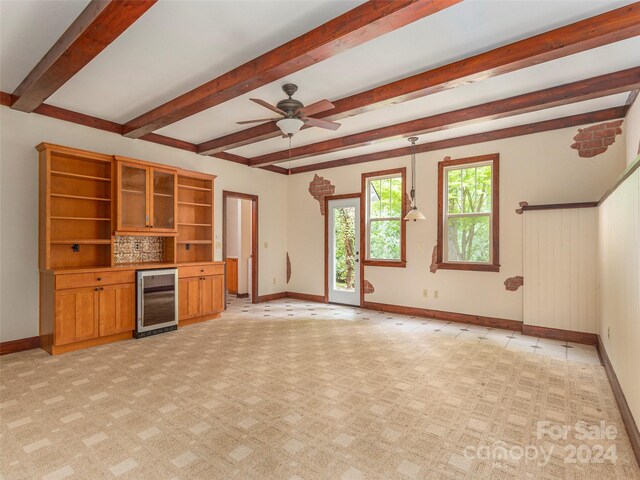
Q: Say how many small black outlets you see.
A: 2